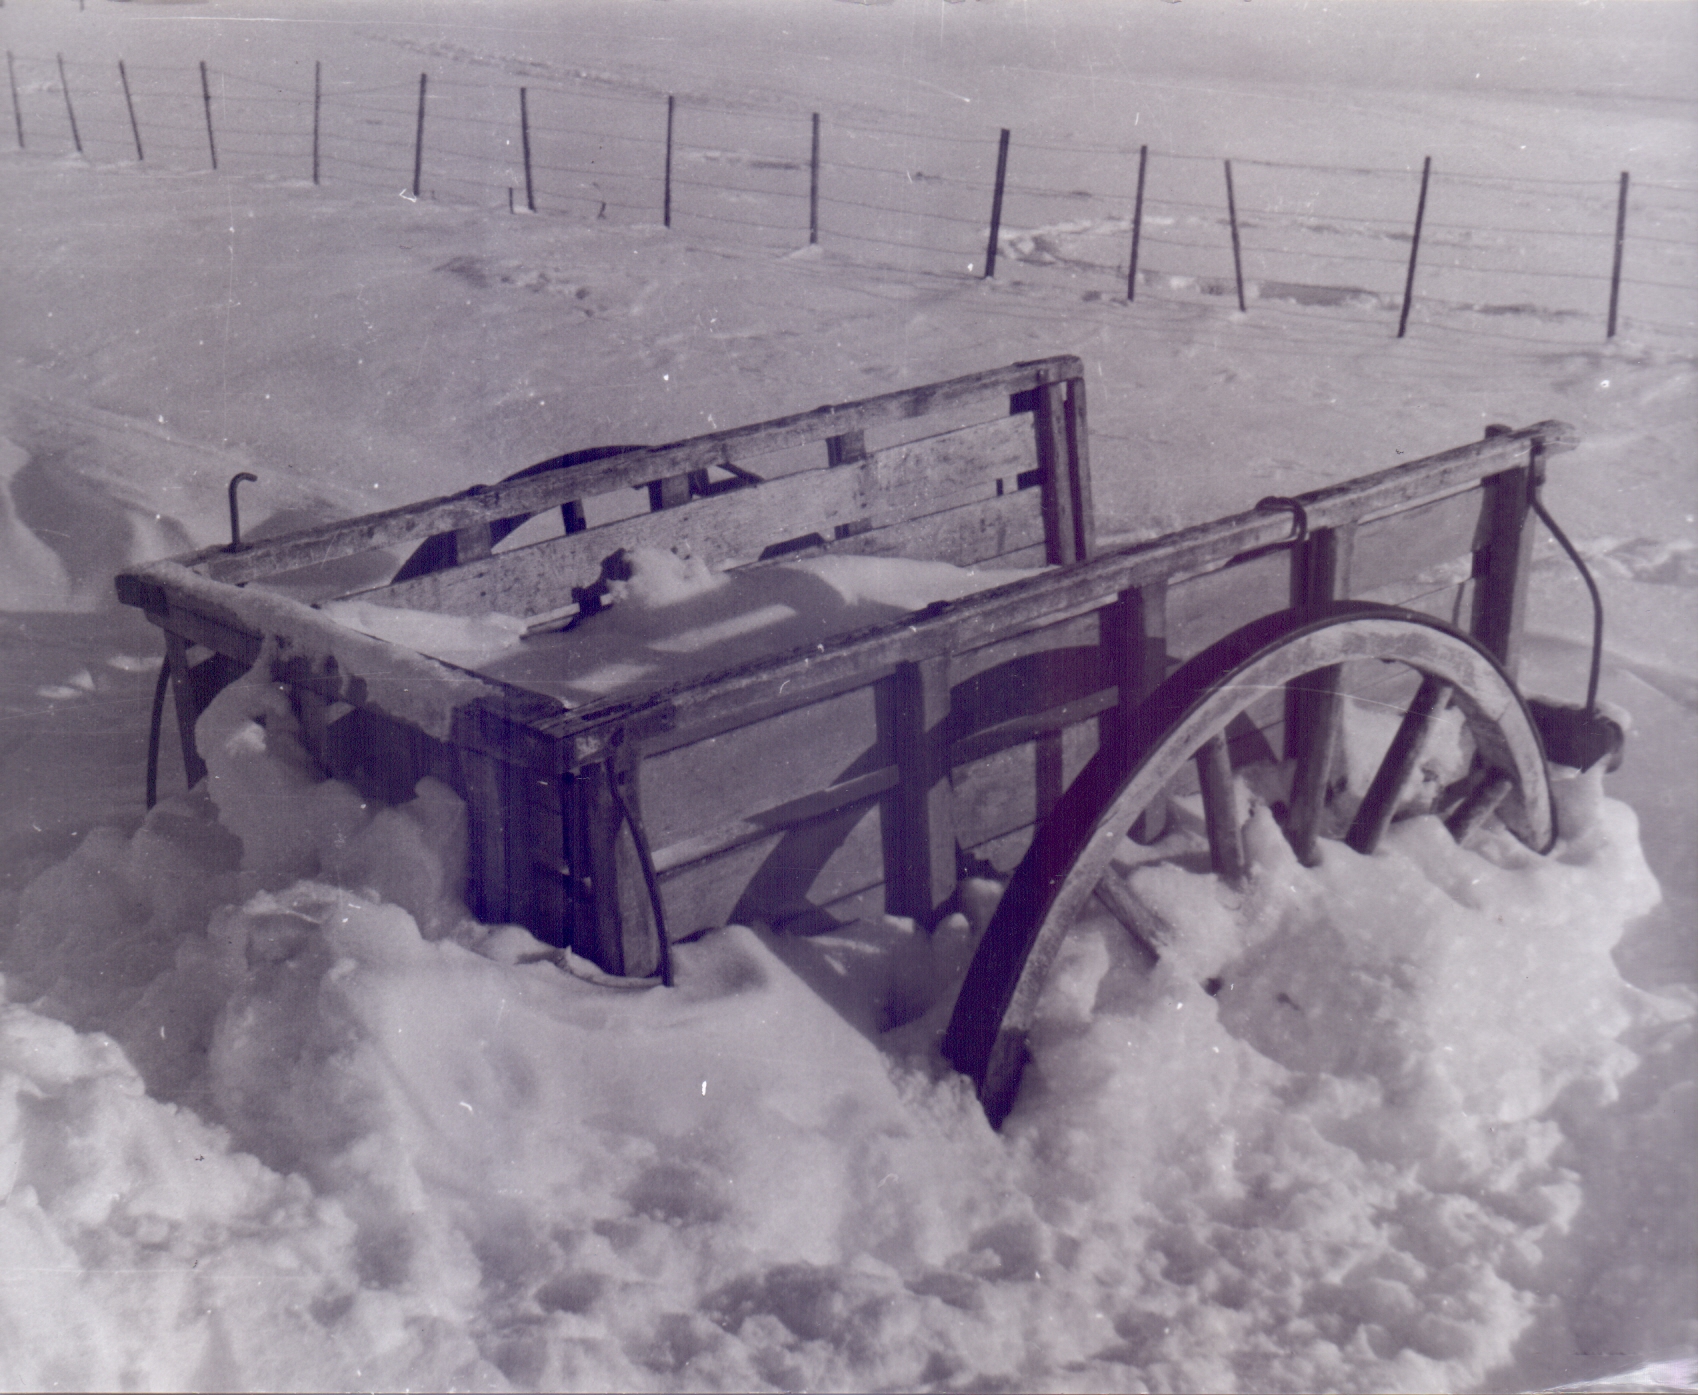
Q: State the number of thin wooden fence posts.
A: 14